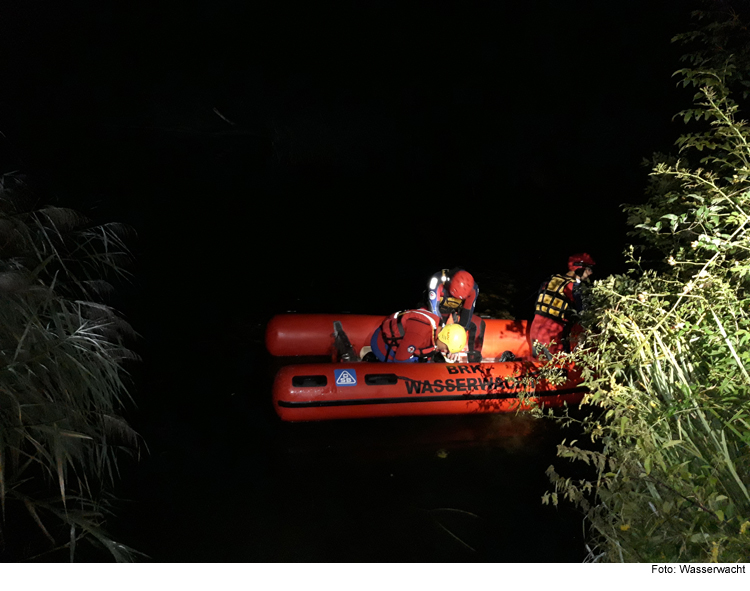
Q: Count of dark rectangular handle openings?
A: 2